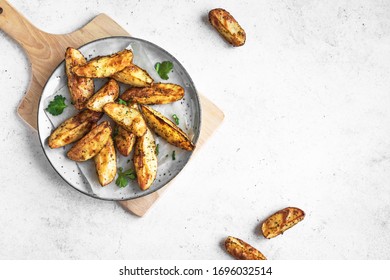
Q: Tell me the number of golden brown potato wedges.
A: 15